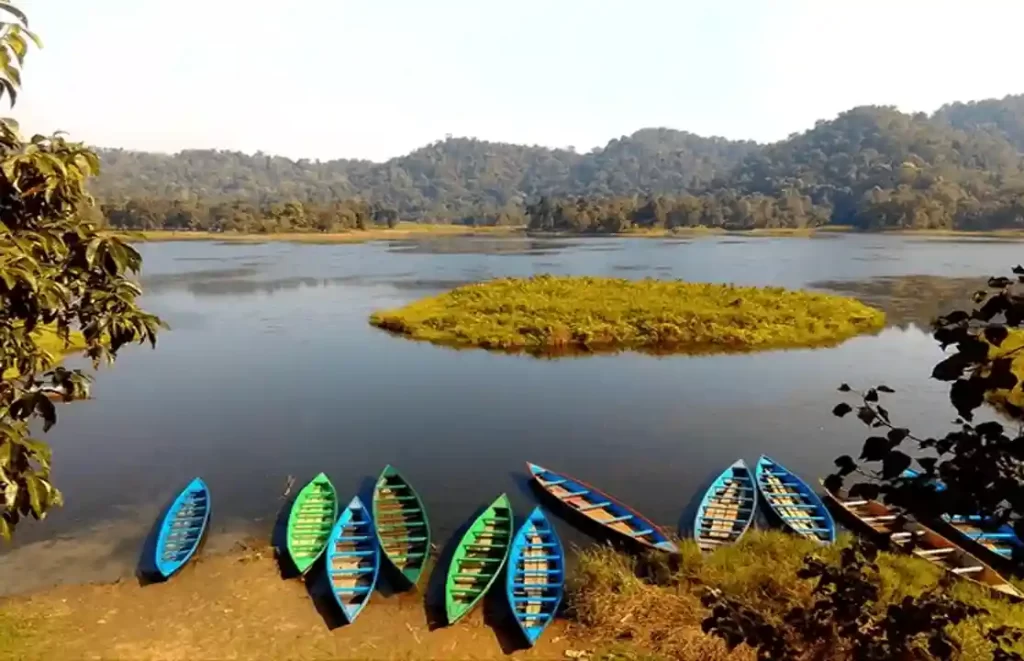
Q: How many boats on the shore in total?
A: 11